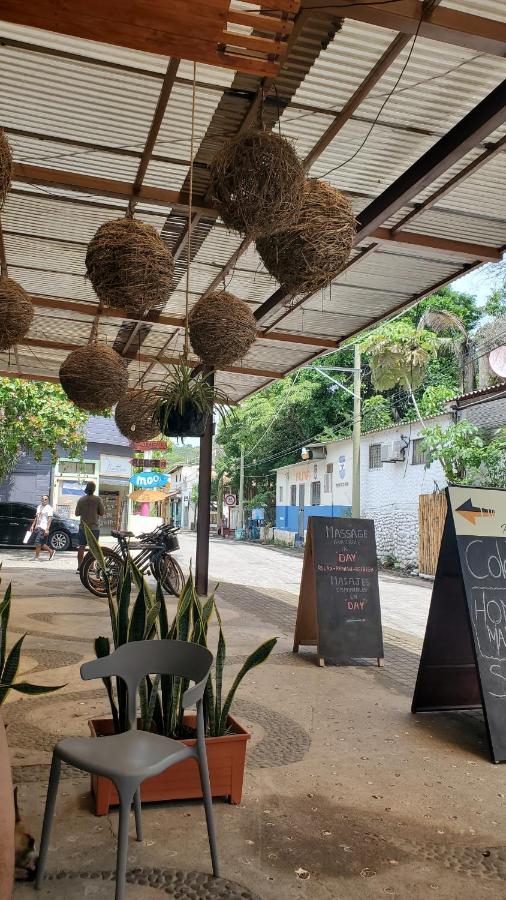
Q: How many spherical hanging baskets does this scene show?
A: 8